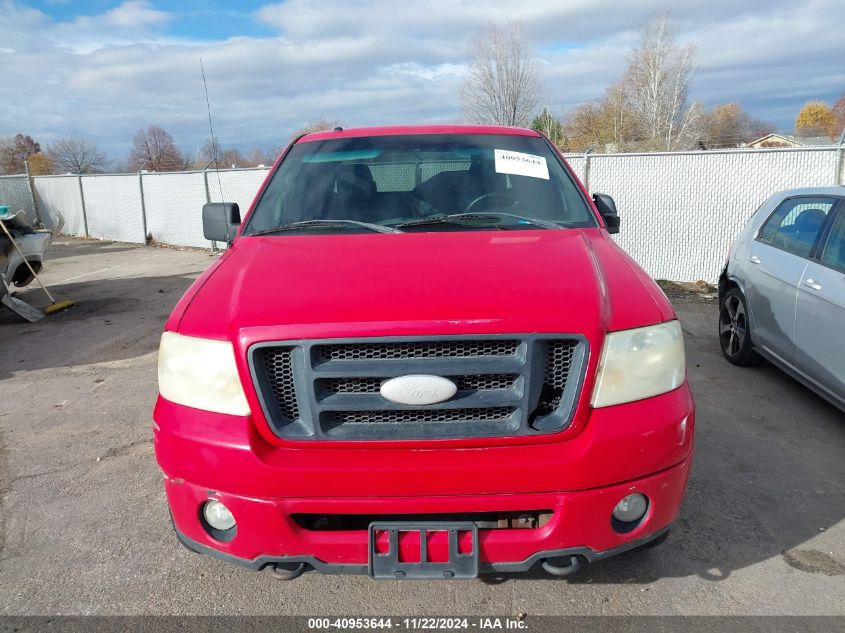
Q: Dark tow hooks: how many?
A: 2